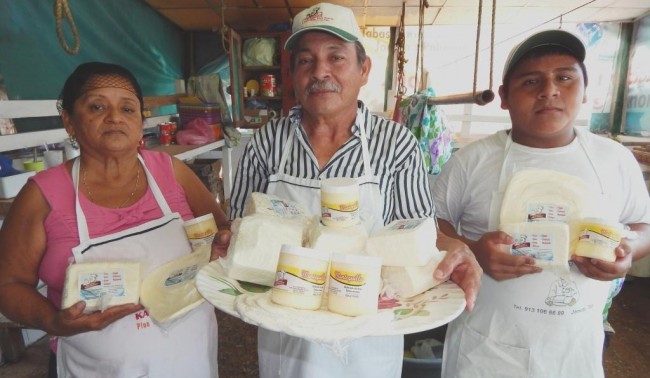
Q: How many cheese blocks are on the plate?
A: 5